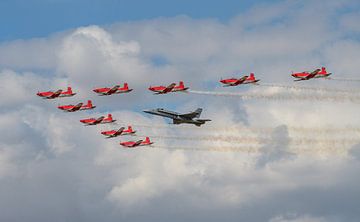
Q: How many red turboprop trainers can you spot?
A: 9